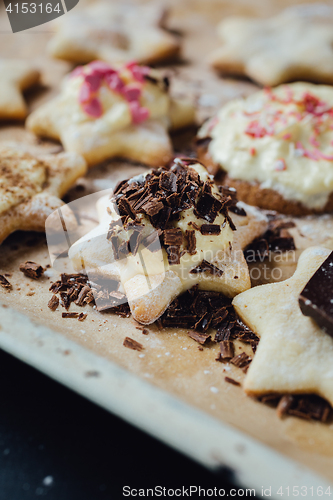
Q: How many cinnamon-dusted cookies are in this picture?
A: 1